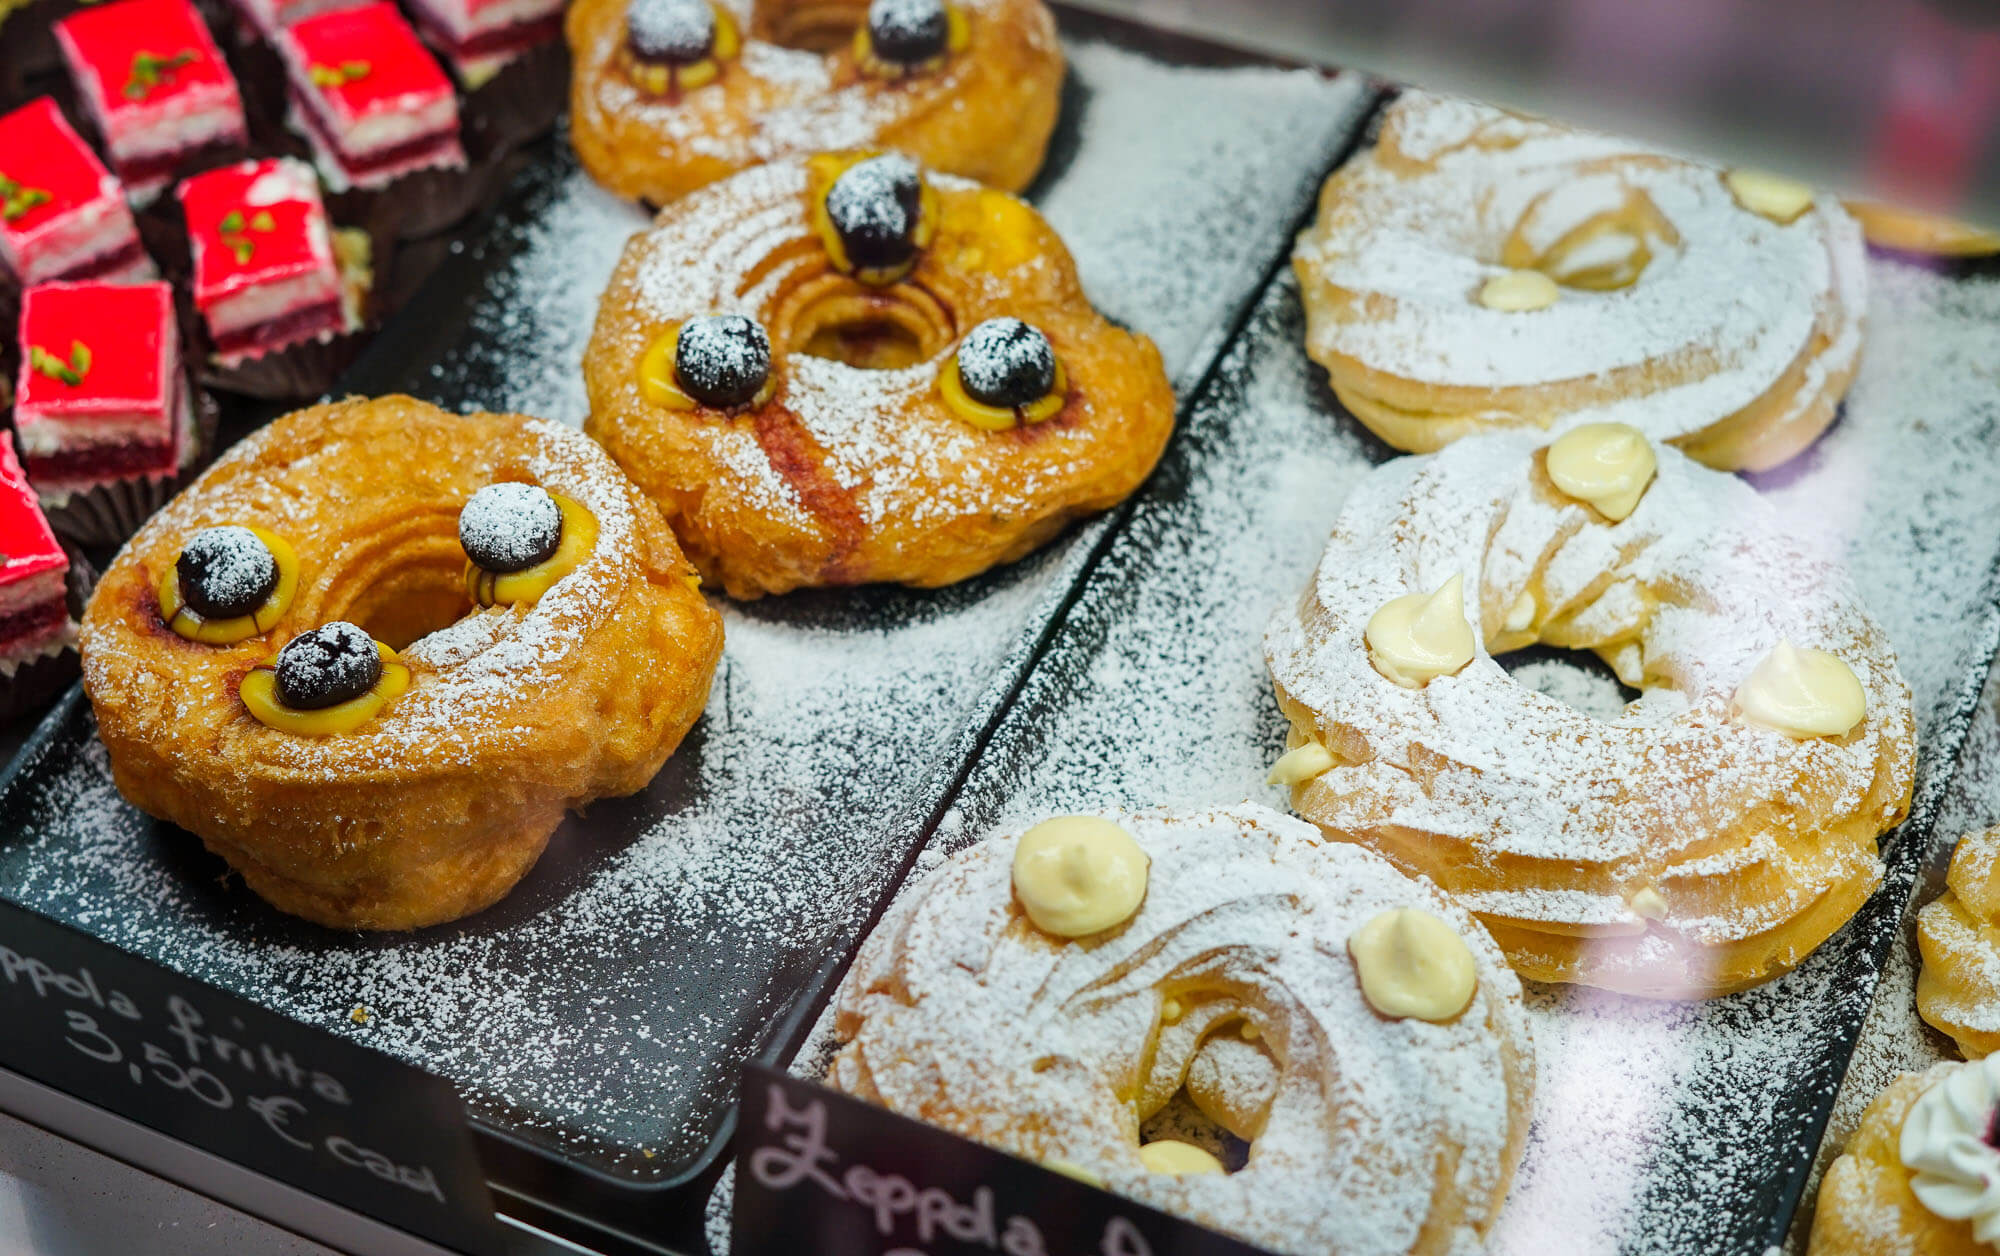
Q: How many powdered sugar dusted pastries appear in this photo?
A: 8